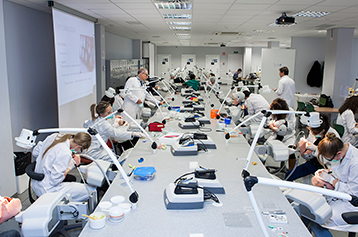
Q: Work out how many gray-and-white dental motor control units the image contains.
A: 12